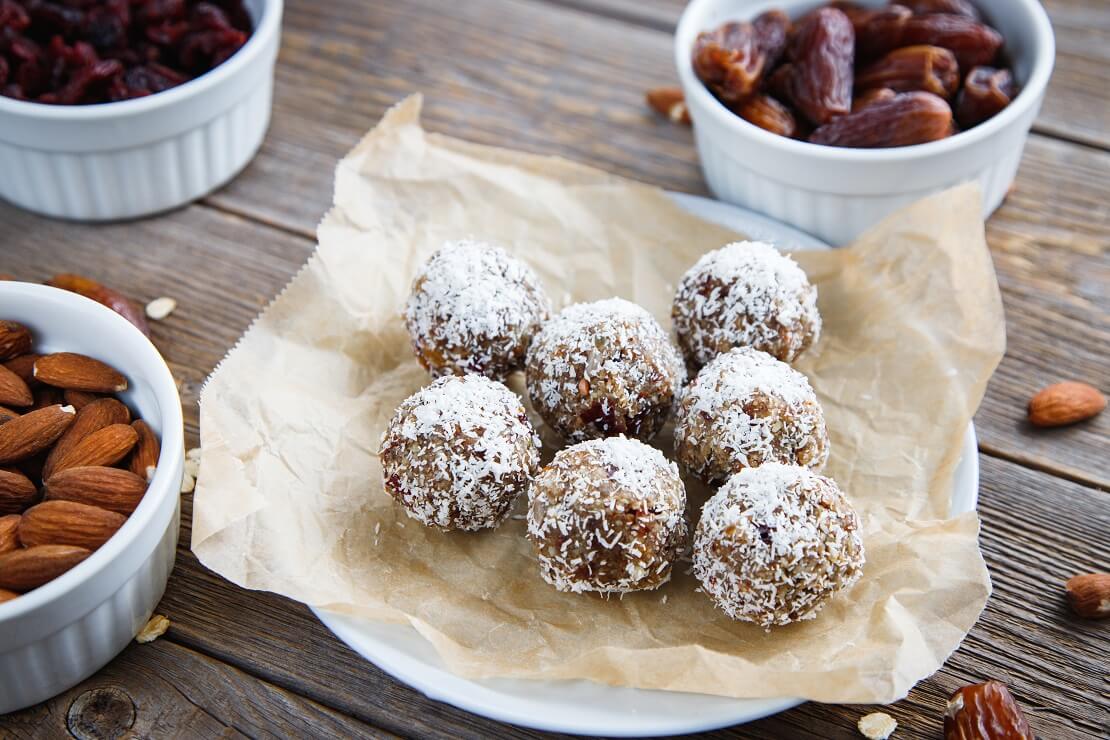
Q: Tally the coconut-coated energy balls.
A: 7